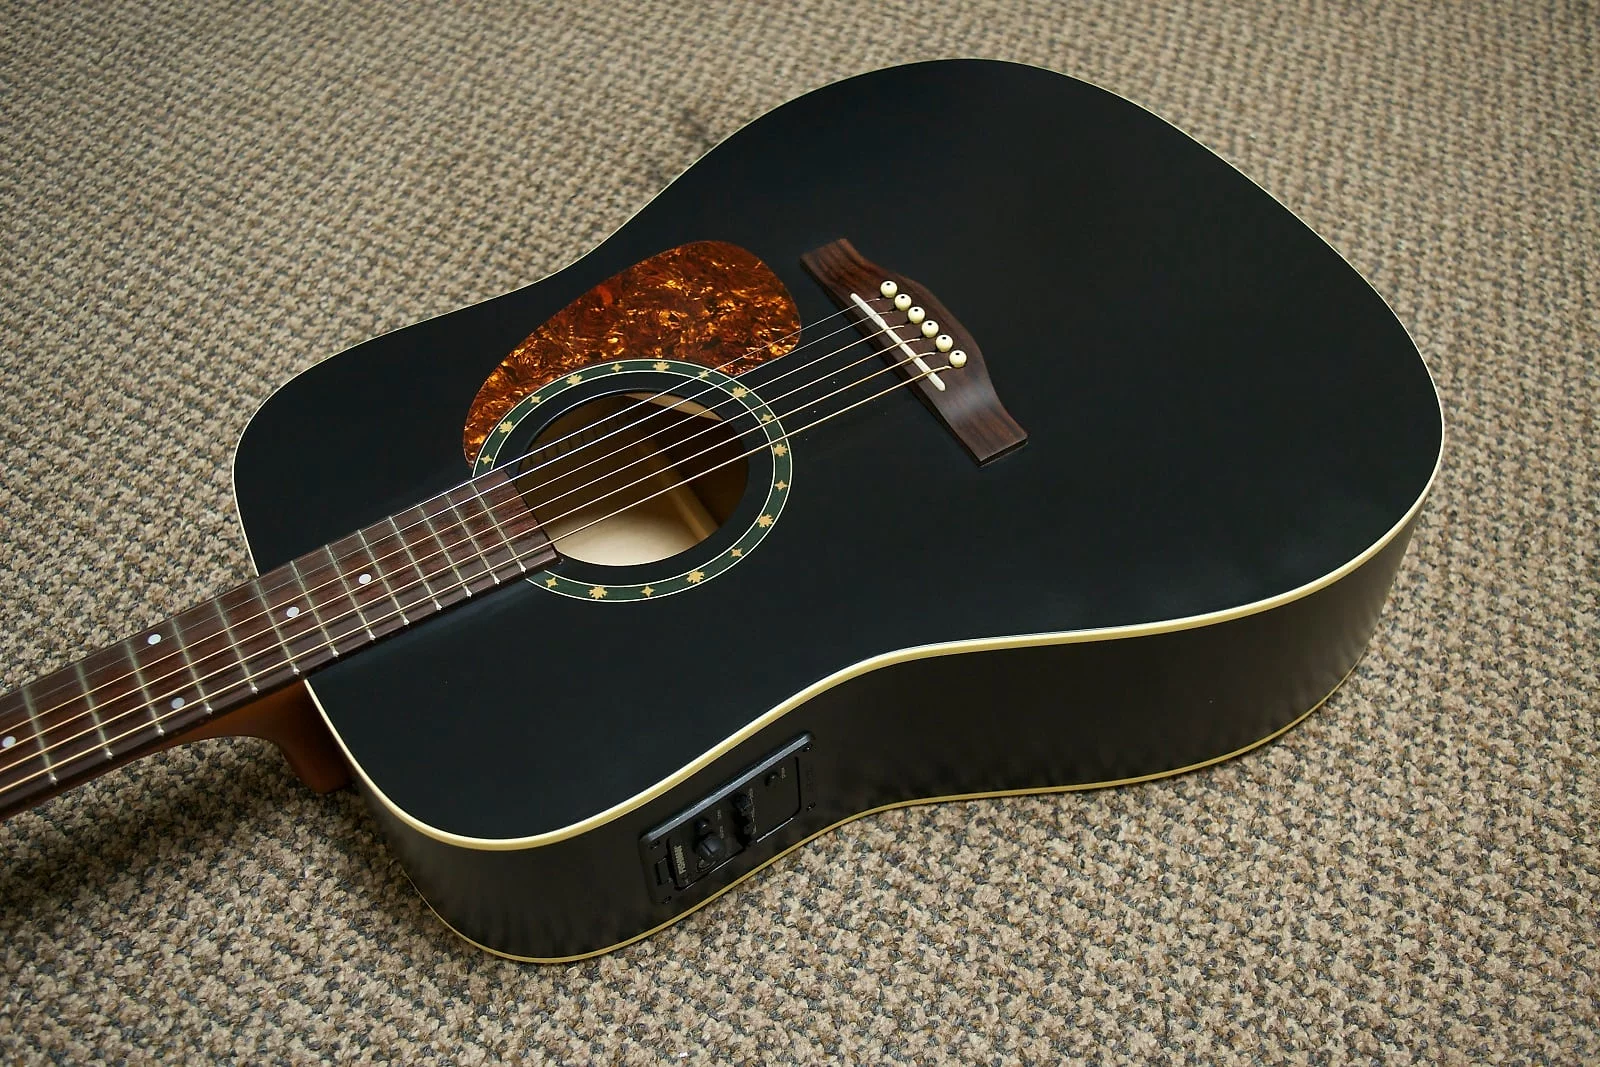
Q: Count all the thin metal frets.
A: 13